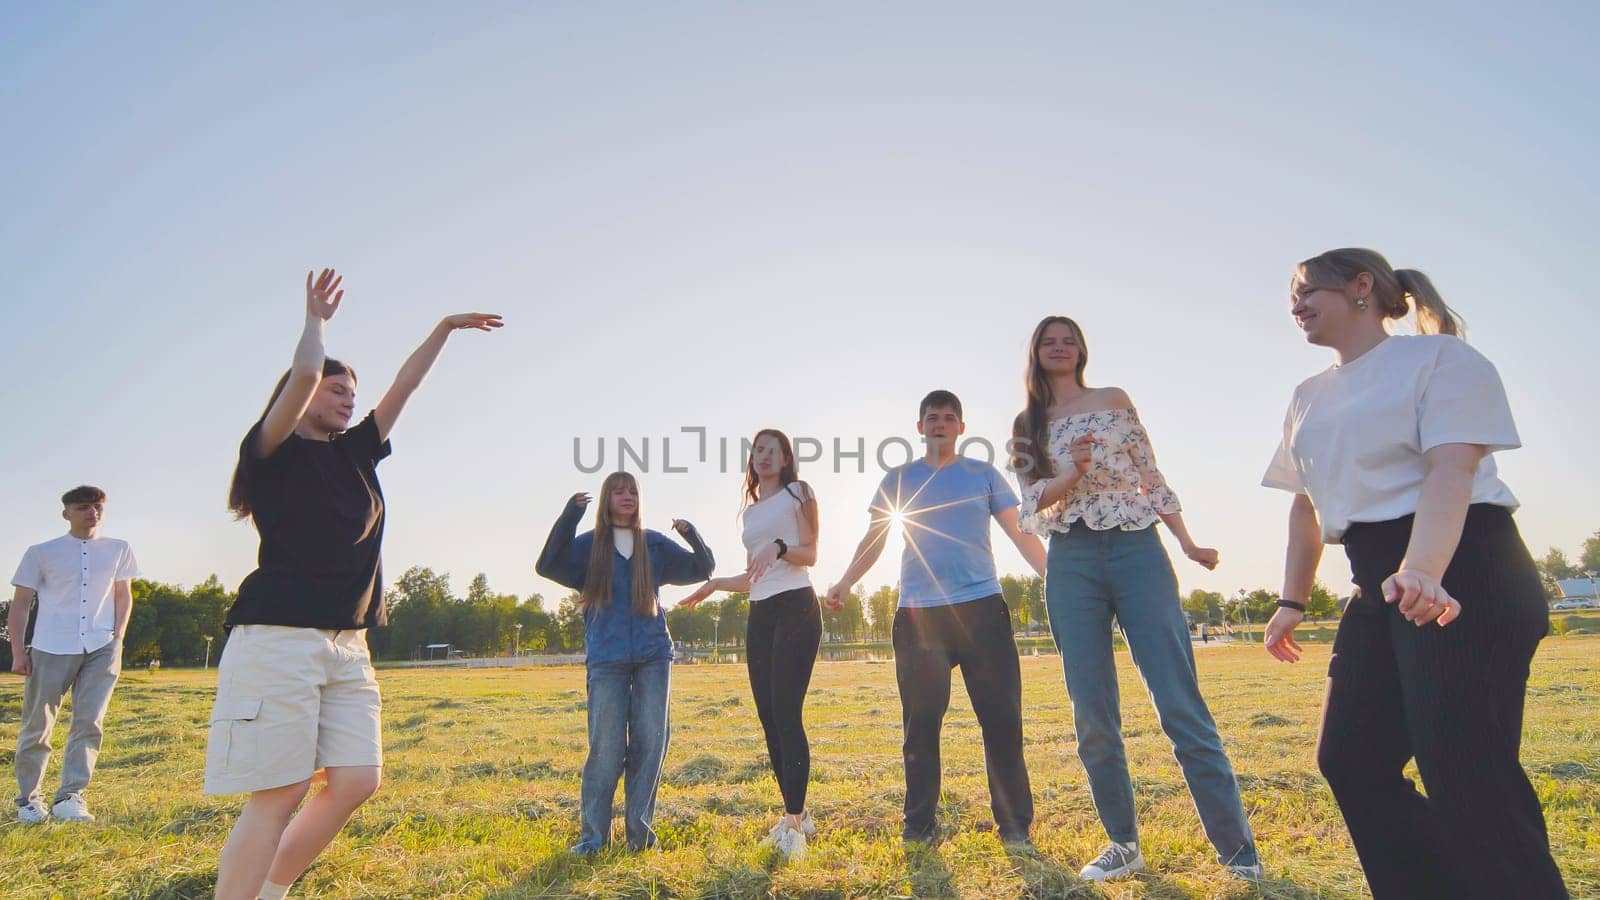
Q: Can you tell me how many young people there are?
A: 7